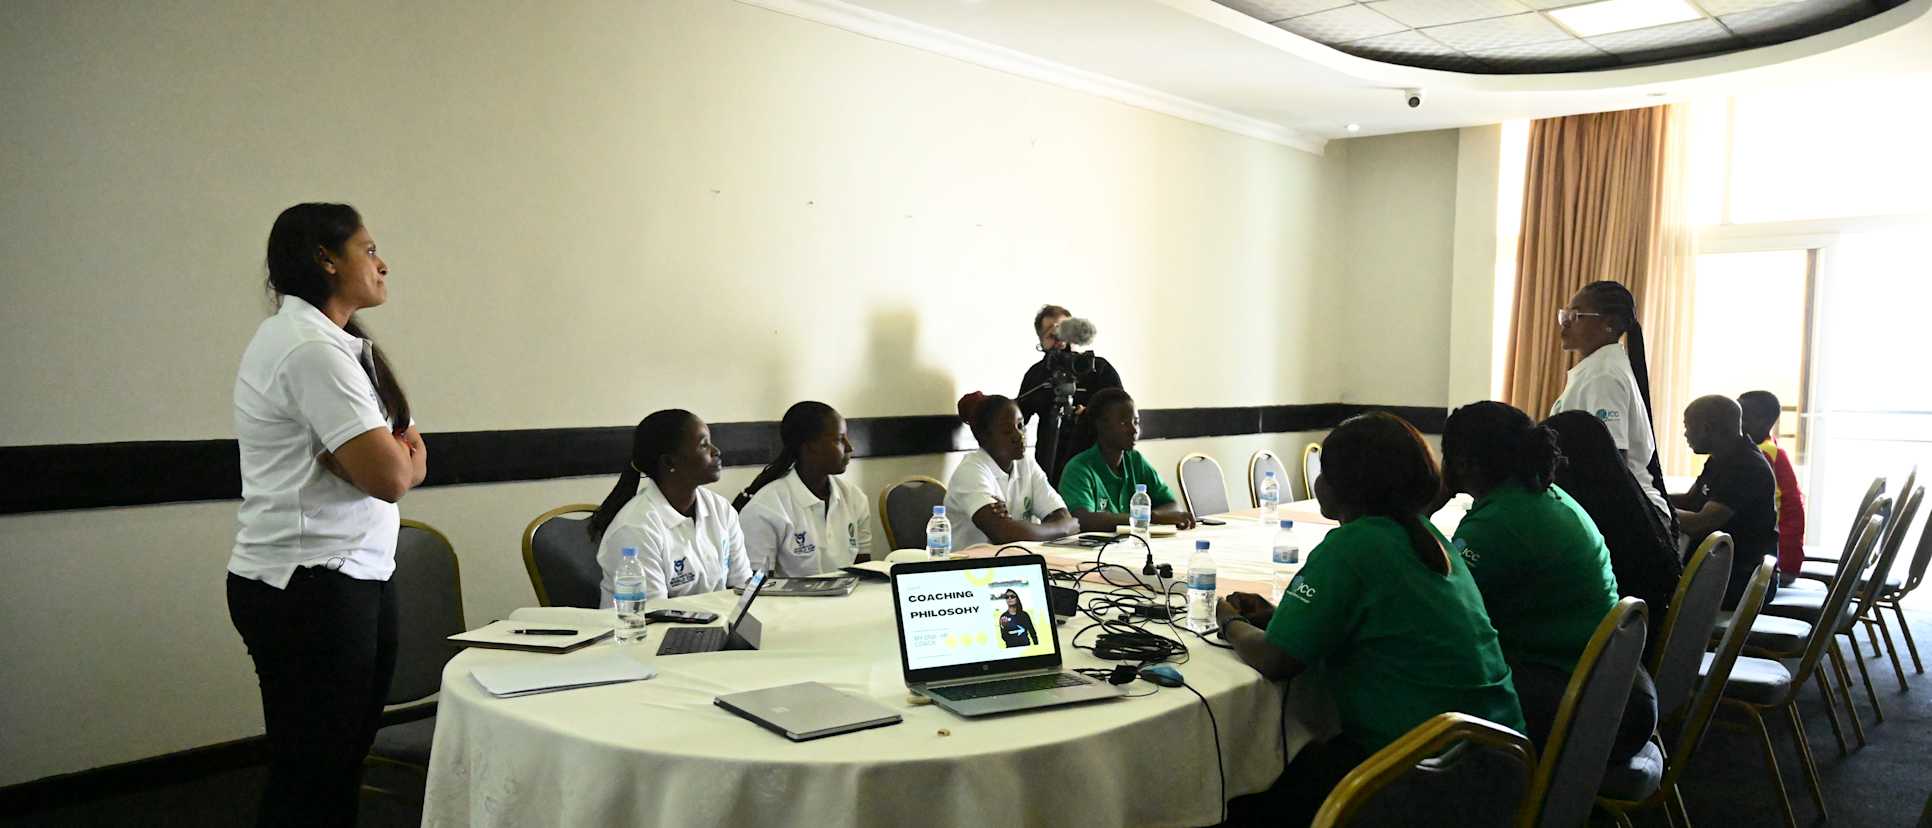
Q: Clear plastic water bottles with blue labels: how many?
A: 6